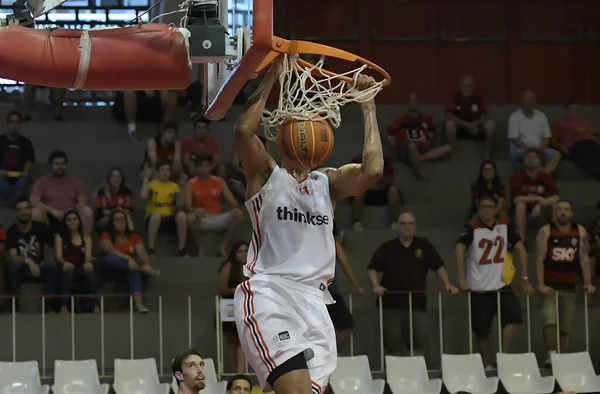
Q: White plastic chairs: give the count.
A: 9